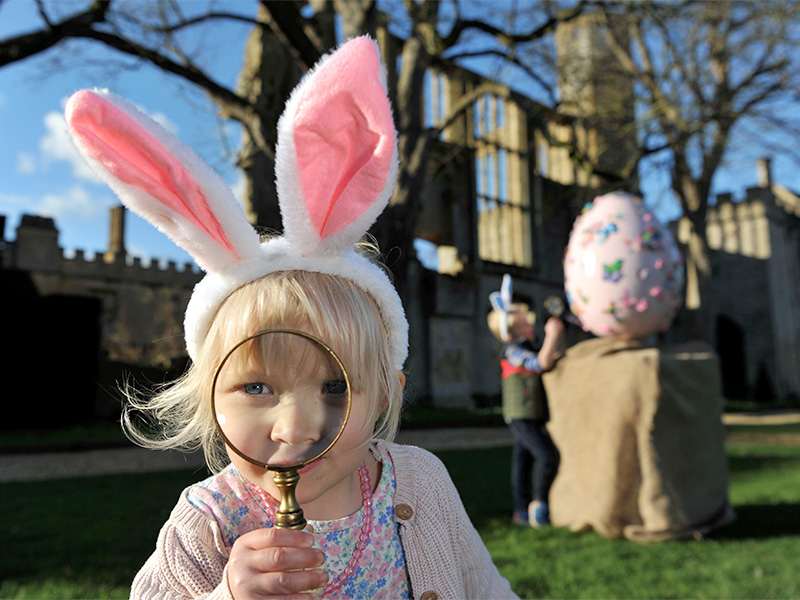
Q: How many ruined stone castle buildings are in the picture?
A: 1